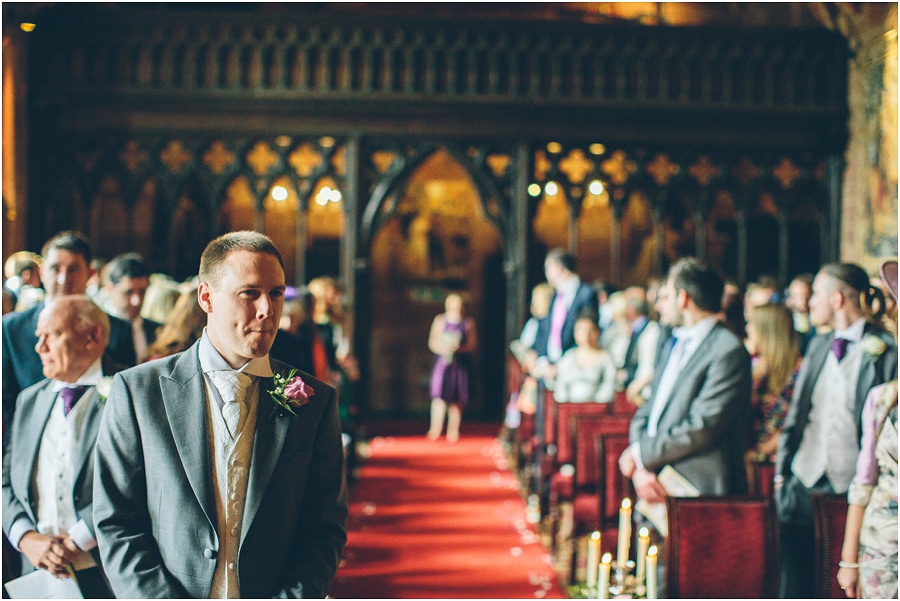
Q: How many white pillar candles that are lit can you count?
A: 5